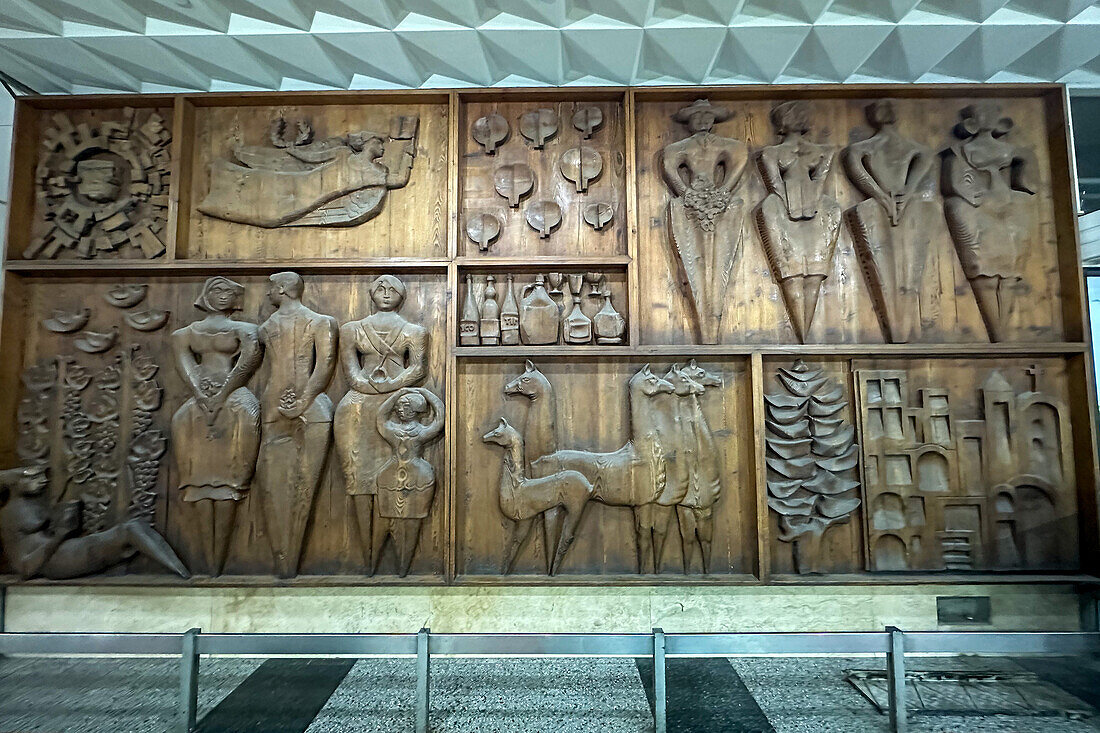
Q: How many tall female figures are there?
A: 4